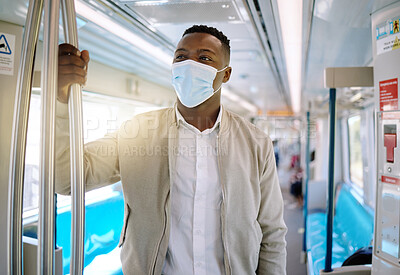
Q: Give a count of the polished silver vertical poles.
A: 3